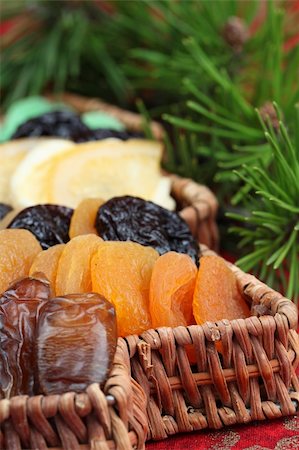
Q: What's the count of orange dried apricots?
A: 7